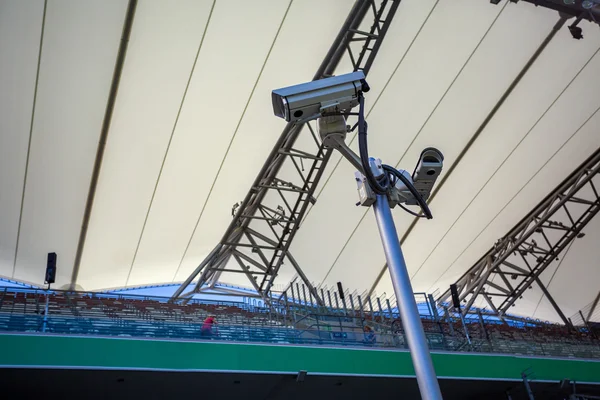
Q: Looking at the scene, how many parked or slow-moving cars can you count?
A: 0